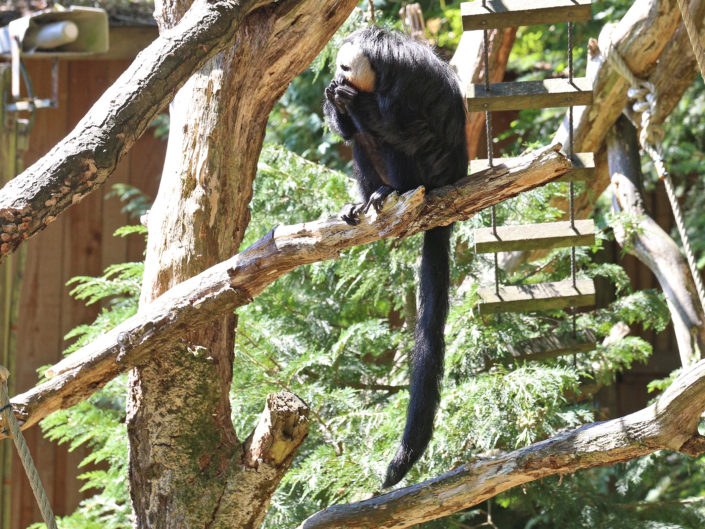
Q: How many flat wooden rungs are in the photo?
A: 6